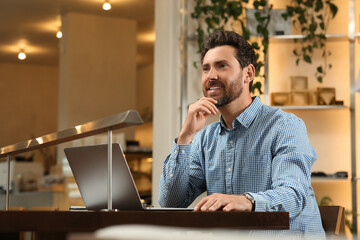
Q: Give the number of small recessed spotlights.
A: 3